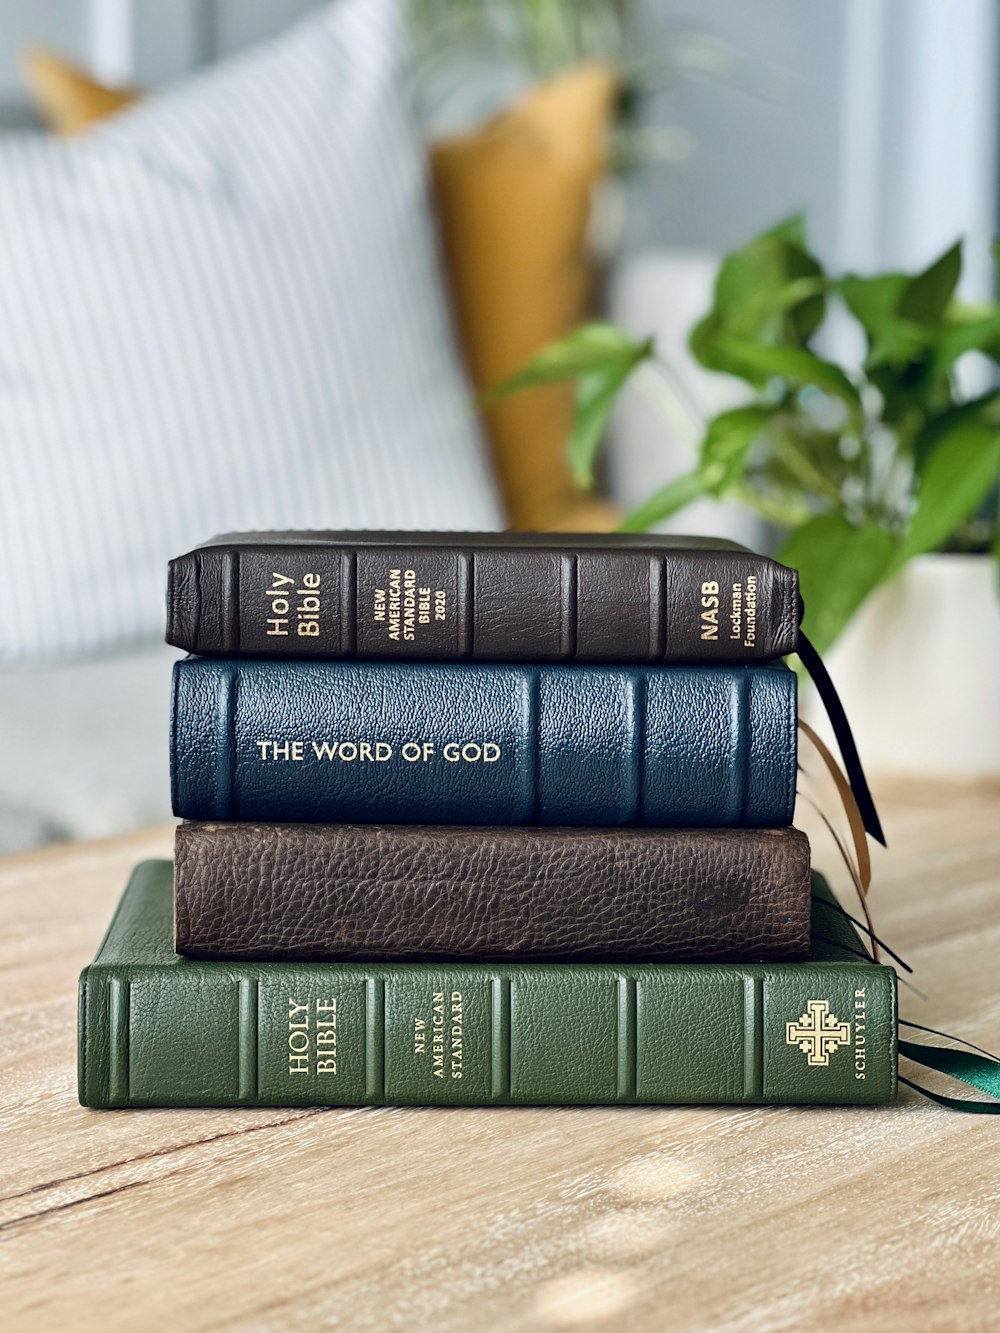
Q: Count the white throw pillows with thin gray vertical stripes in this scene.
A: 1